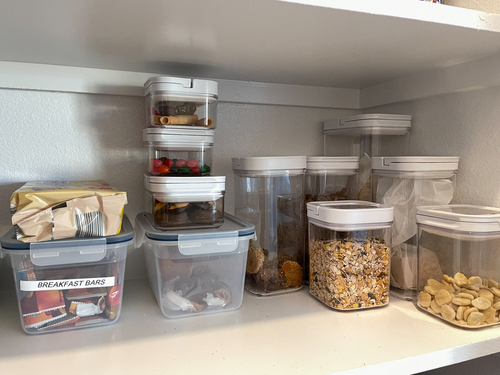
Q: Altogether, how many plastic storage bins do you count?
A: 11